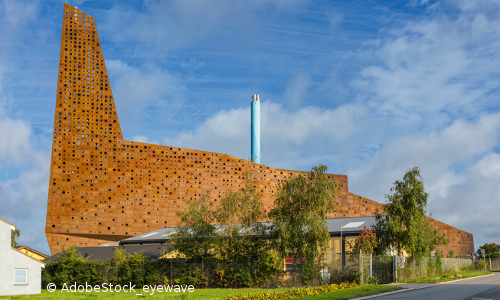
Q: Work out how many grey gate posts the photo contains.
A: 2